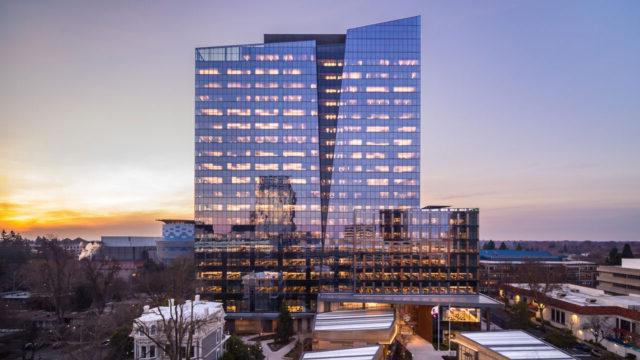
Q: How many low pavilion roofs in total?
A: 3